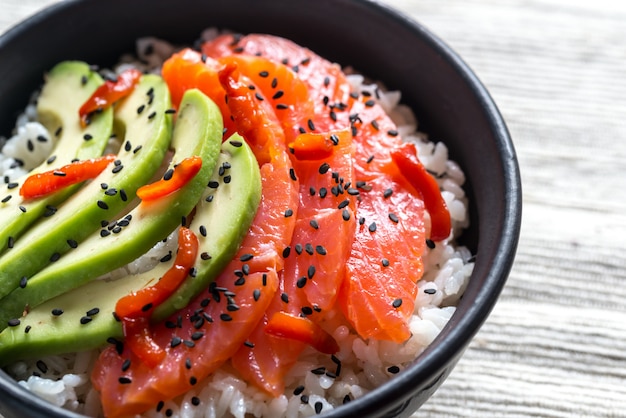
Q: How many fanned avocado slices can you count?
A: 4